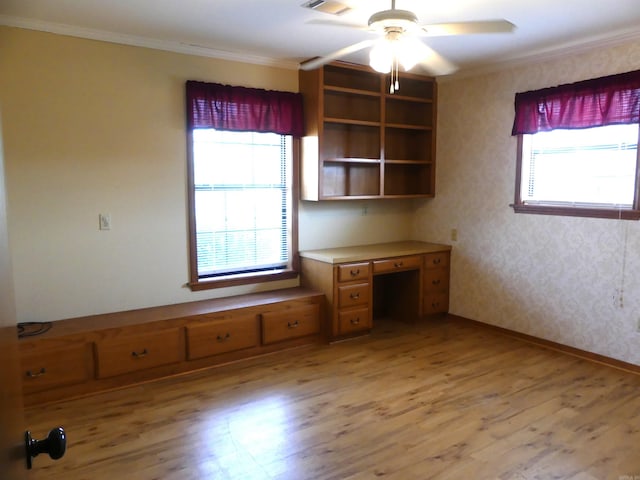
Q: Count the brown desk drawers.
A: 7